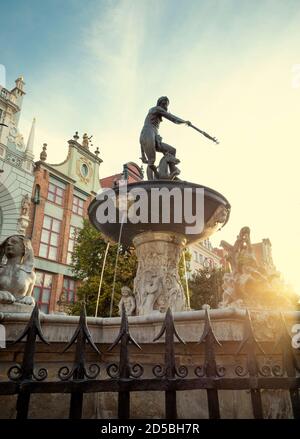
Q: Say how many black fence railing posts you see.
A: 7